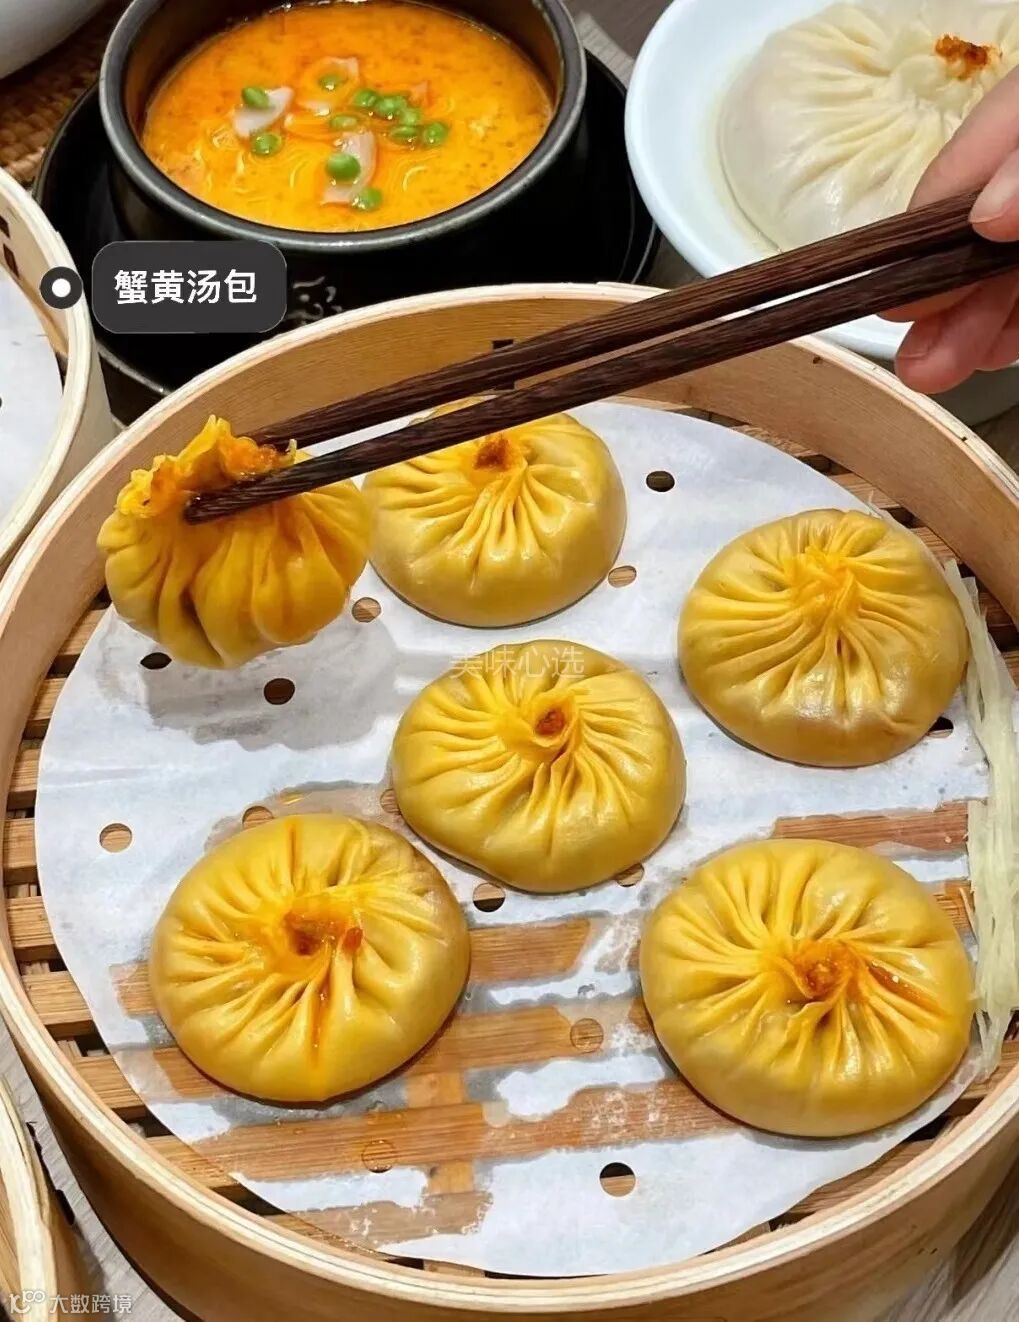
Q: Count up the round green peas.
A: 11